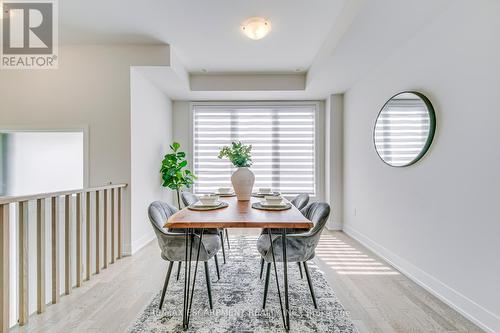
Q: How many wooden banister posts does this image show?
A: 11